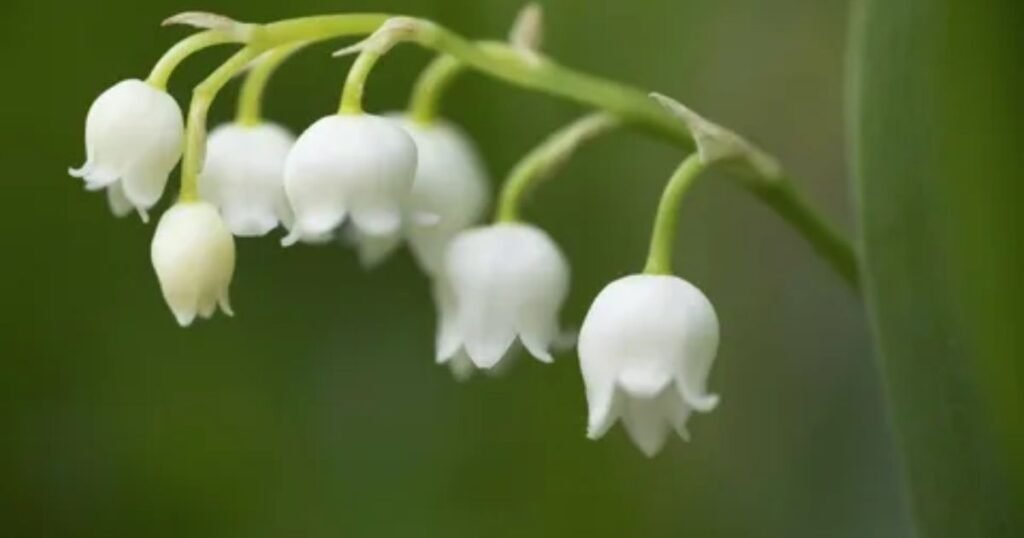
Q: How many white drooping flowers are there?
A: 7